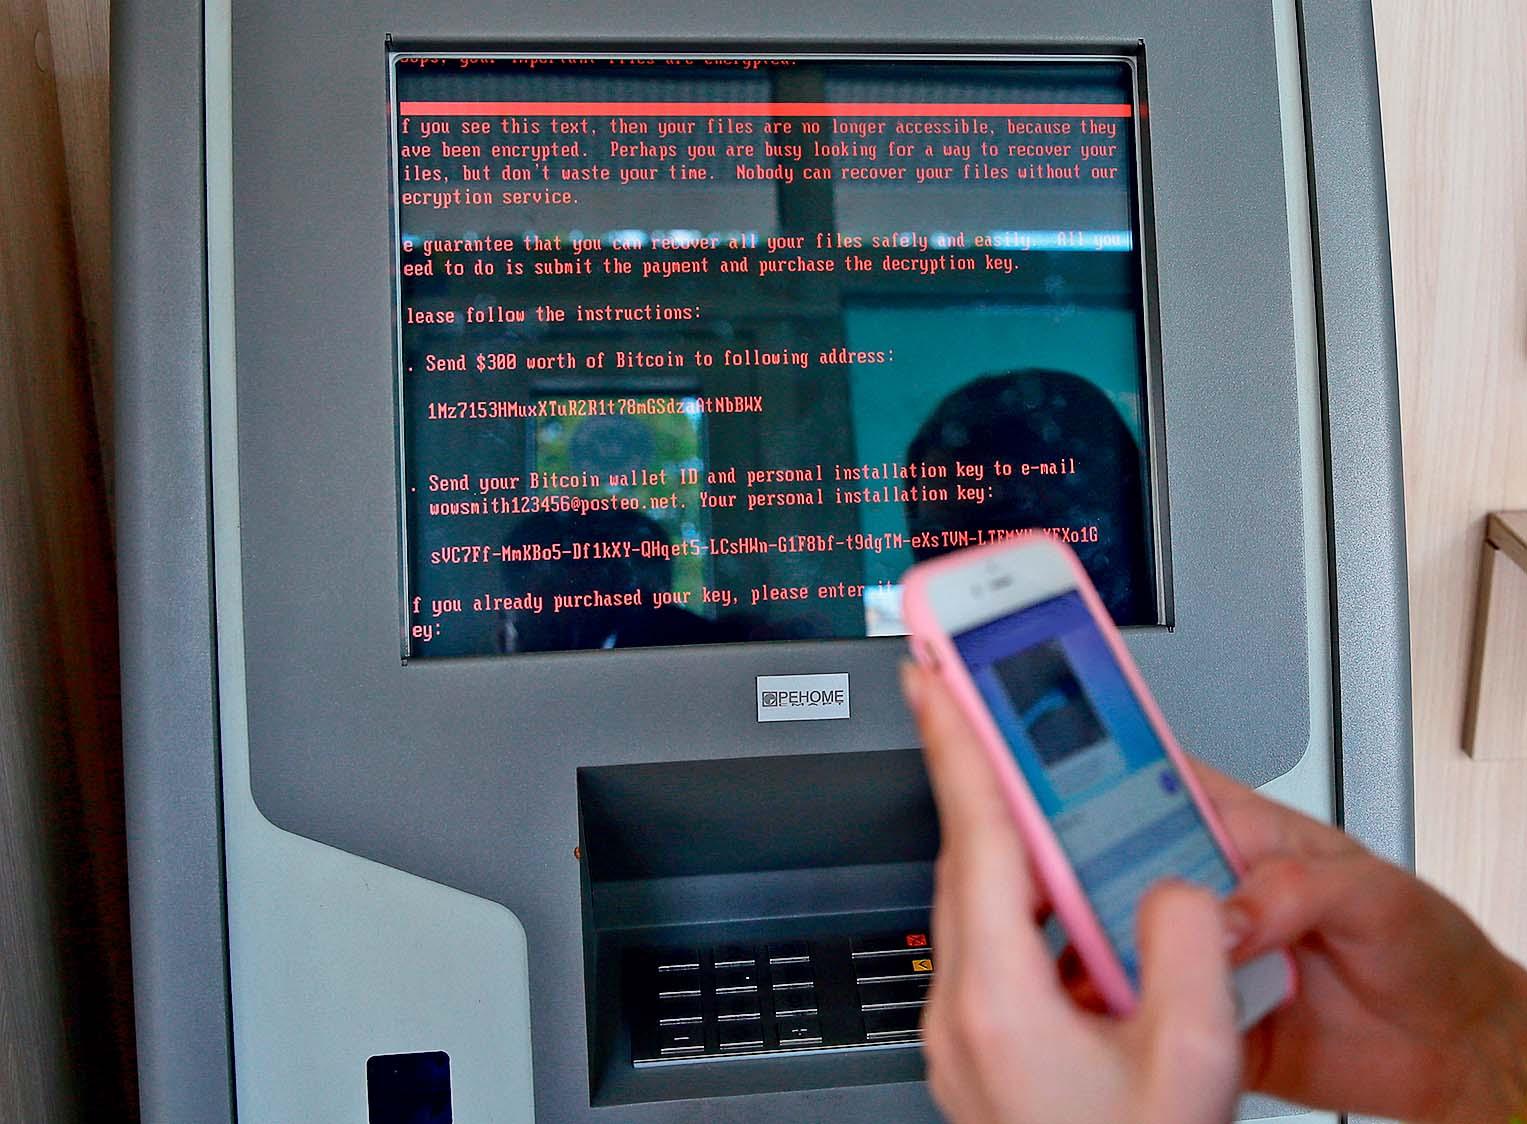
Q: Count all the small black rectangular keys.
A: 12